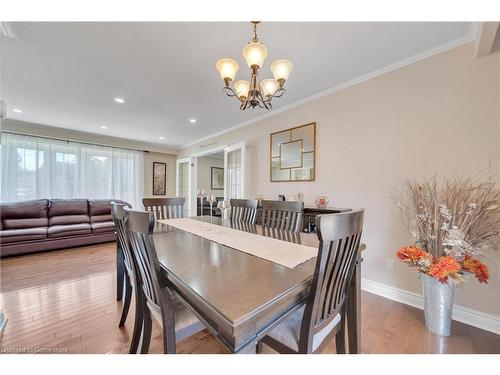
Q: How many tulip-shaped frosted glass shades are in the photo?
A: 5